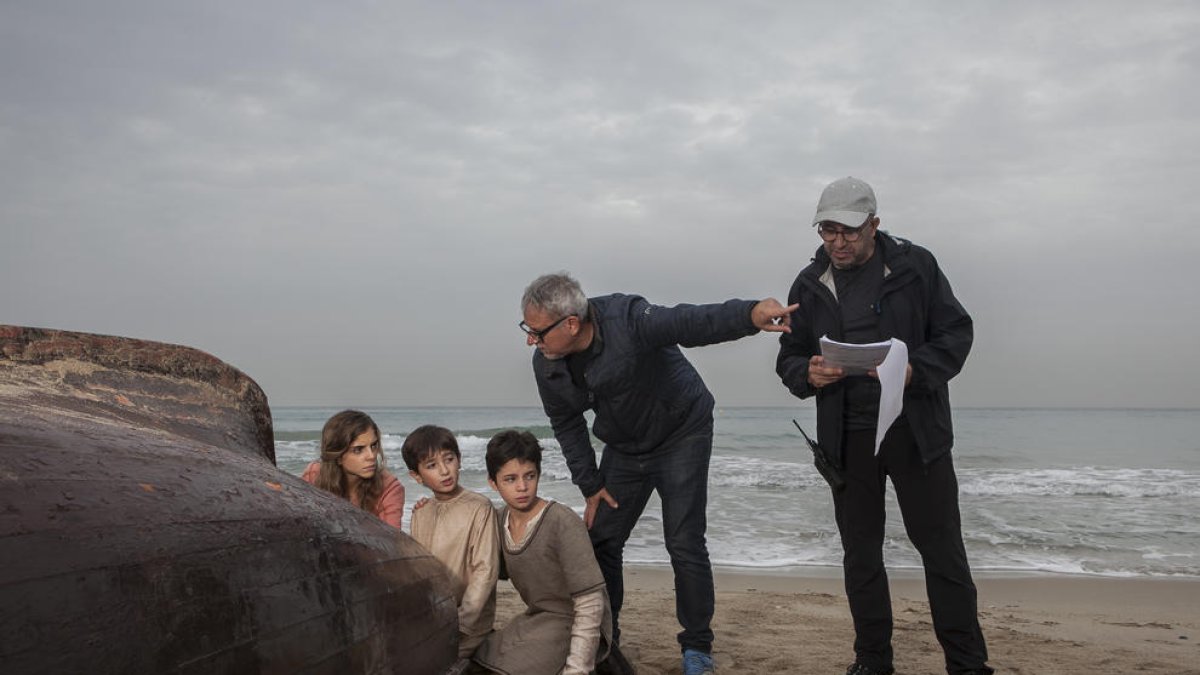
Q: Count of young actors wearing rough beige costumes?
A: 2